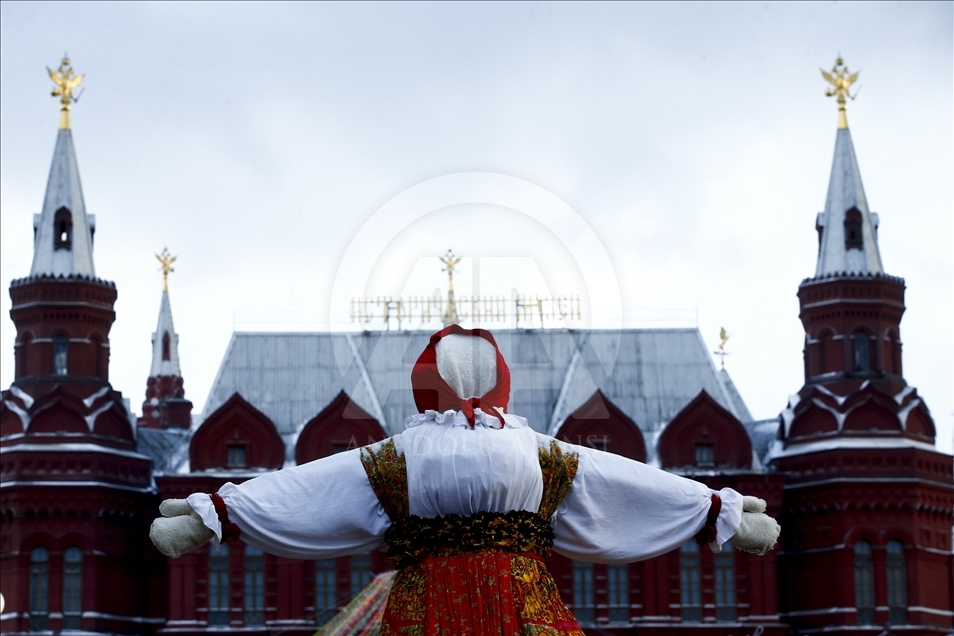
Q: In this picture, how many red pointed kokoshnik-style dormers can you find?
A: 4